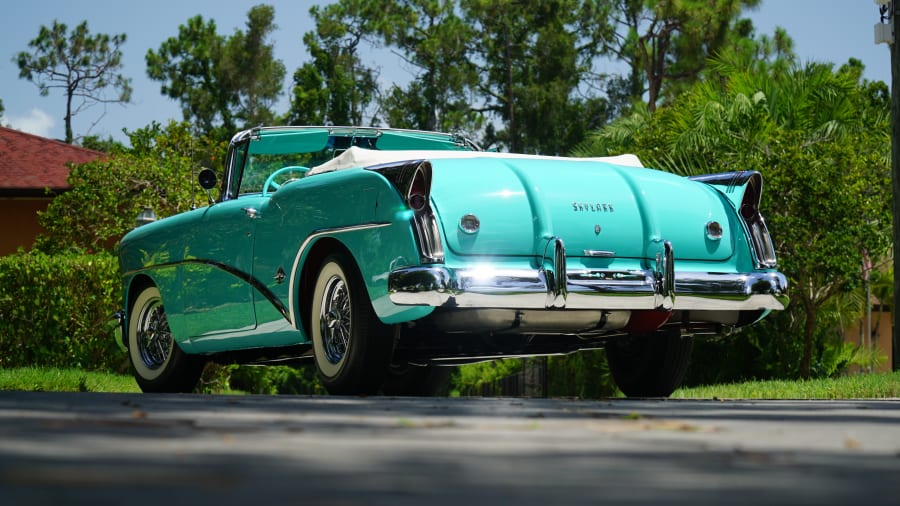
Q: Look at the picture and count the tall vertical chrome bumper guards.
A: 2